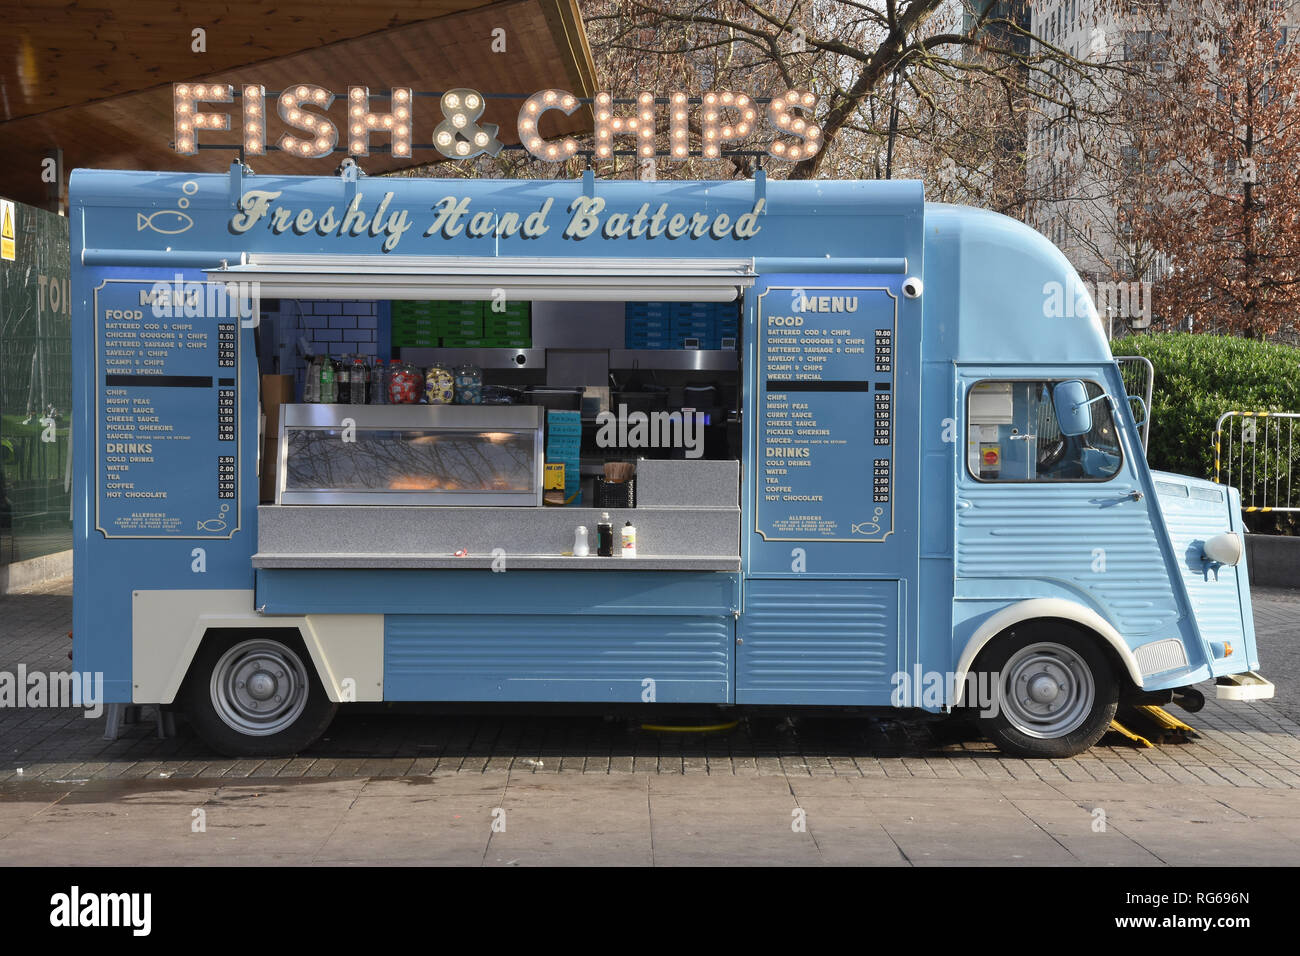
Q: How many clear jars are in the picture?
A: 3